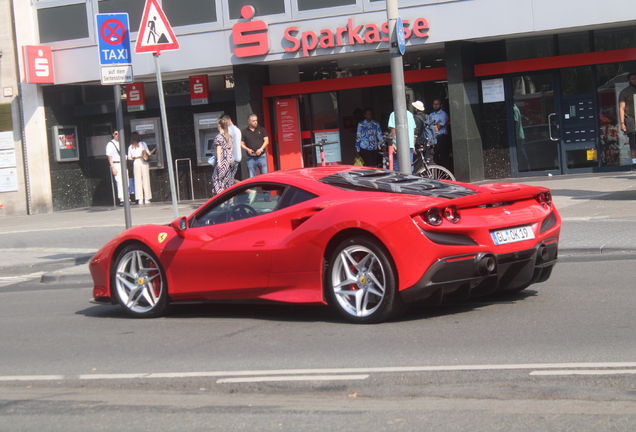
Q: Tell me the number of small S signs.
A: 3